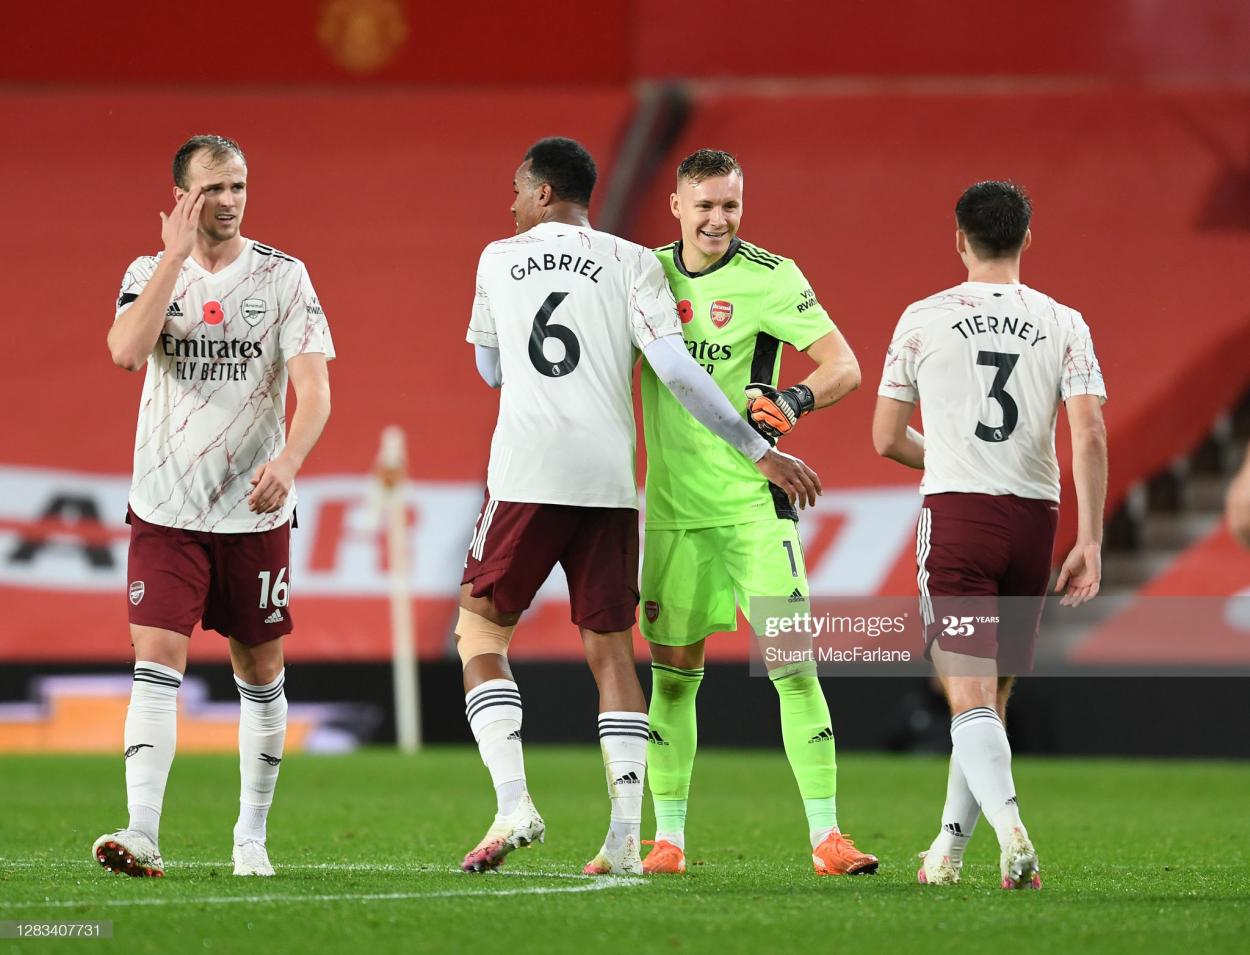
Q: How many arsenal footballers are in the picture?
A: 4